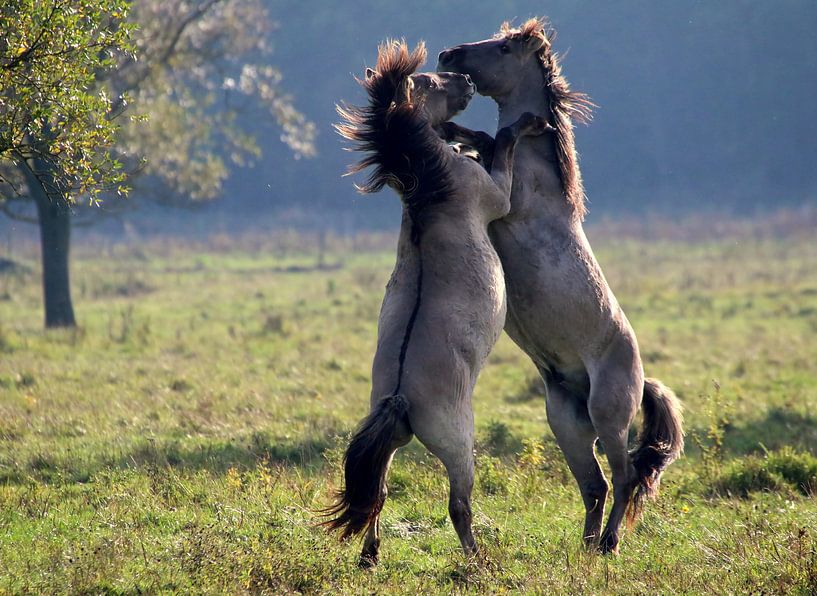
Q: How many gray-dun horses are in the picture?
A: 2